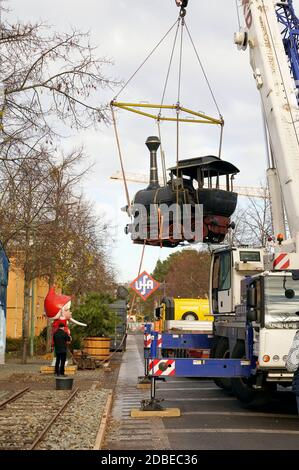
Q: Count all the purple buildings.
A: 0